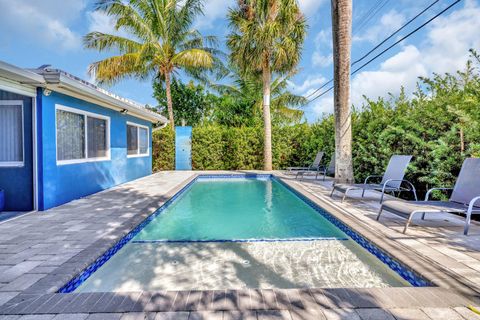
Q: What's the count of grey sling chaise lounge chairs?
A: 4